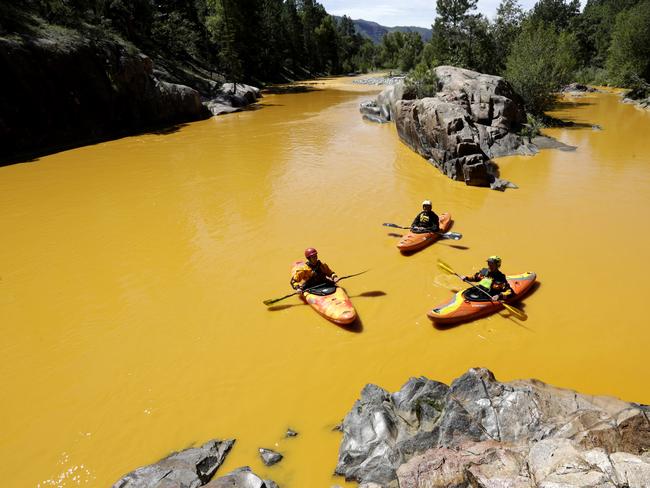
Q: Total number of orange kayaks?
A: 3